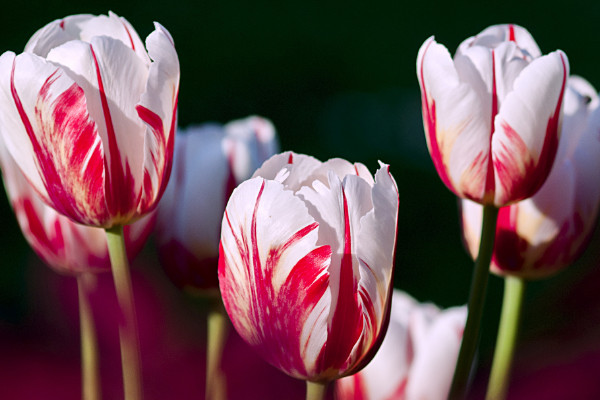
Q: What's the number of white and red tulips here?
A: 7